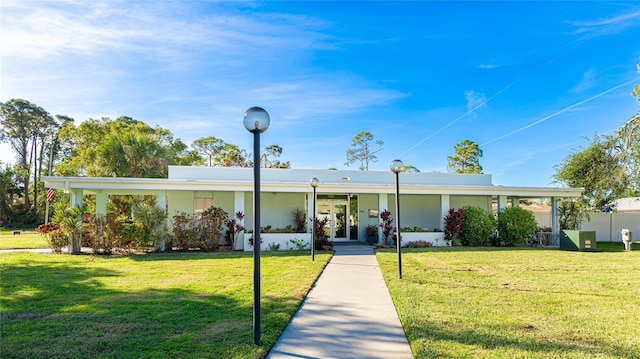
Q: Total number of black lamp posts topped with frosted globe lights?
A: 3